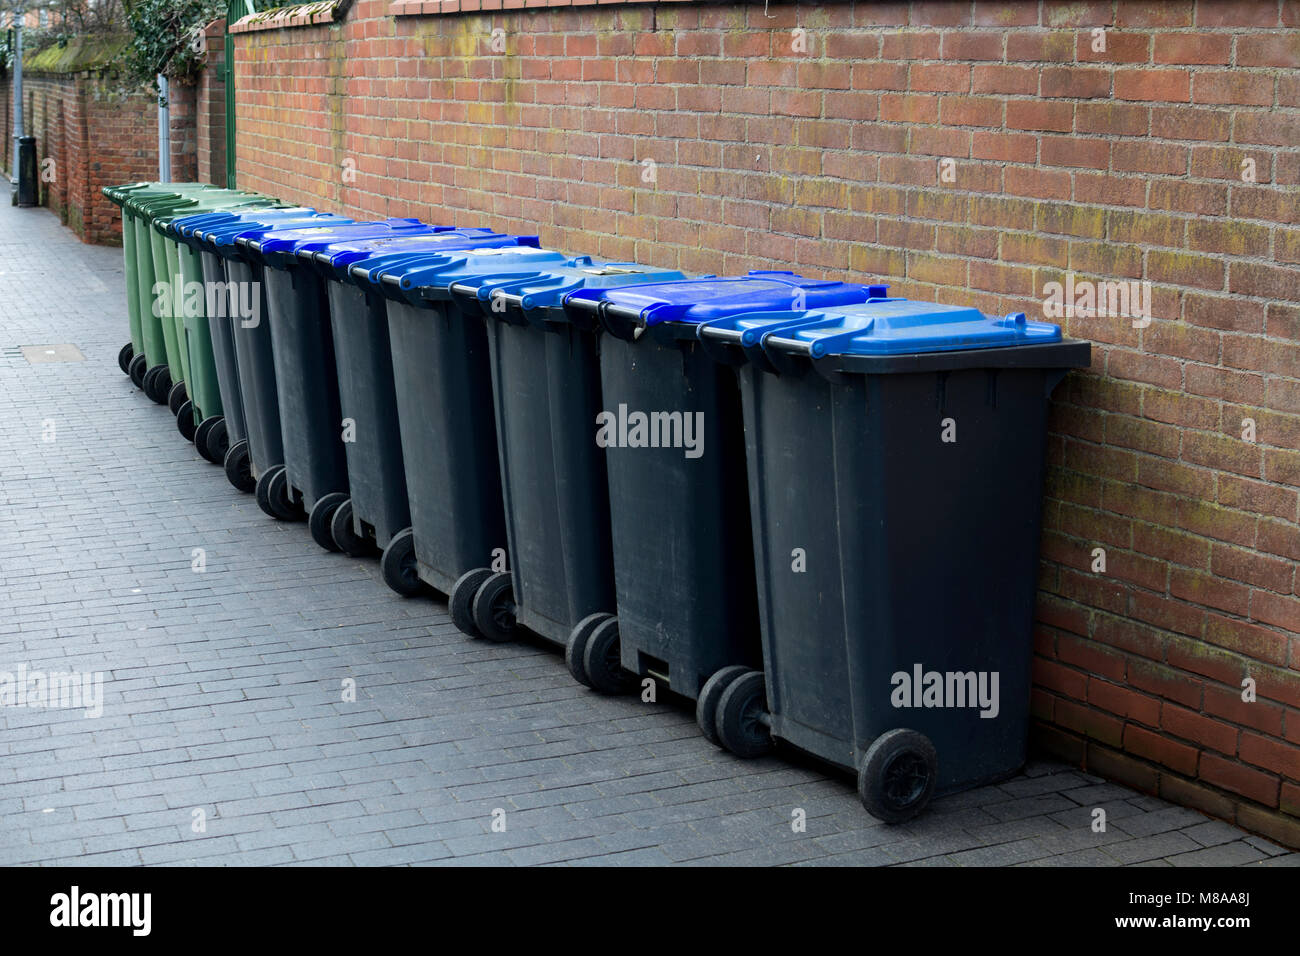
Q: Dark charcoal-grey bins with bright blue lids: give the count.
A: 8